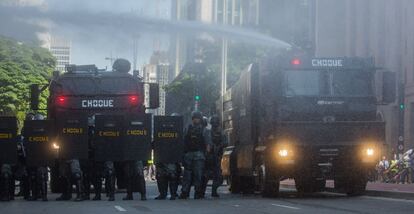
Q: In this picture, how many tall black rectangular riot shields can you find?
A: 6